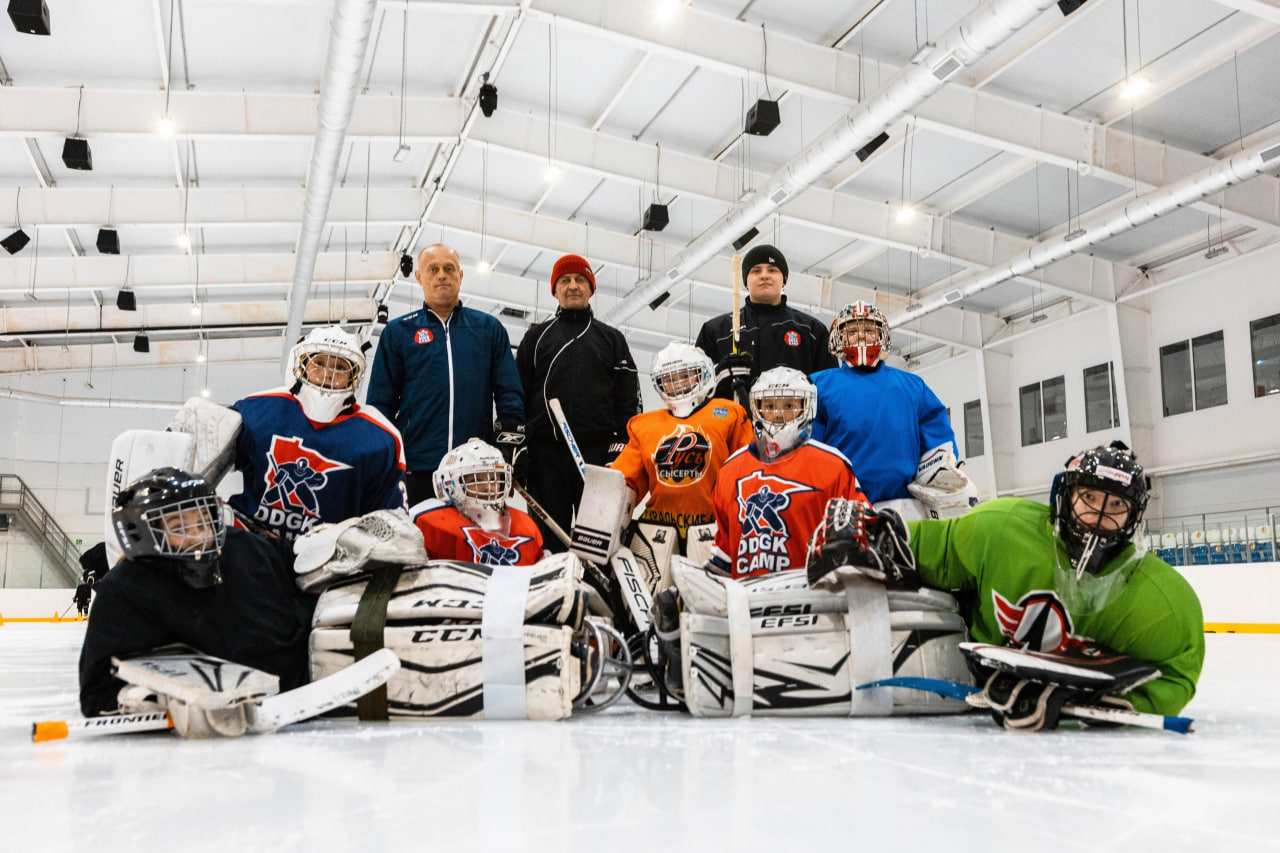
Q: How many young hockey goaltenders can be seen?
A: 7